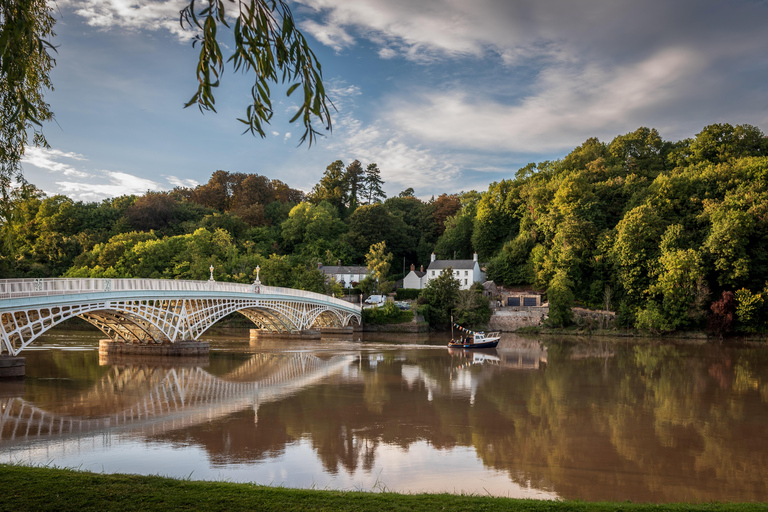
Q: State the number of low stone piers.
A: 4